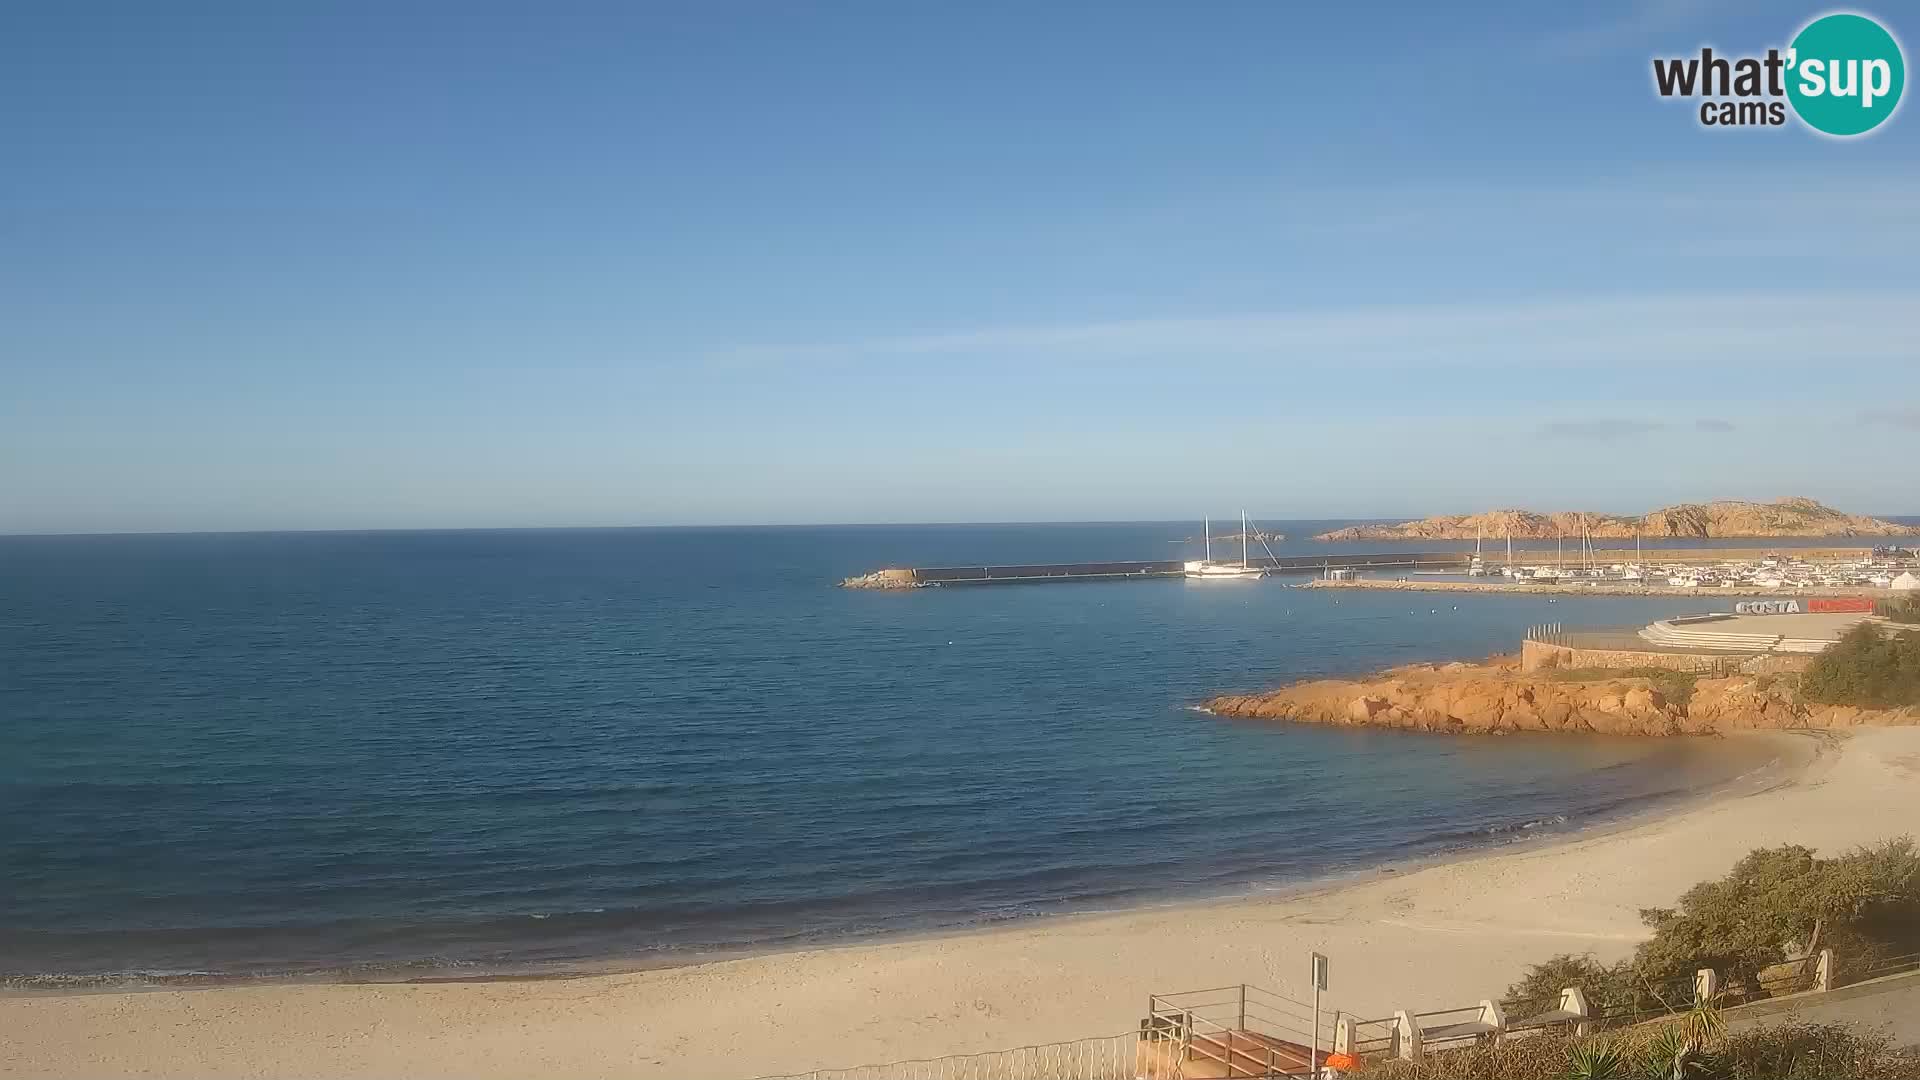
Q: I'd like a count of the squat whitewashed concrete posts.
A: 6